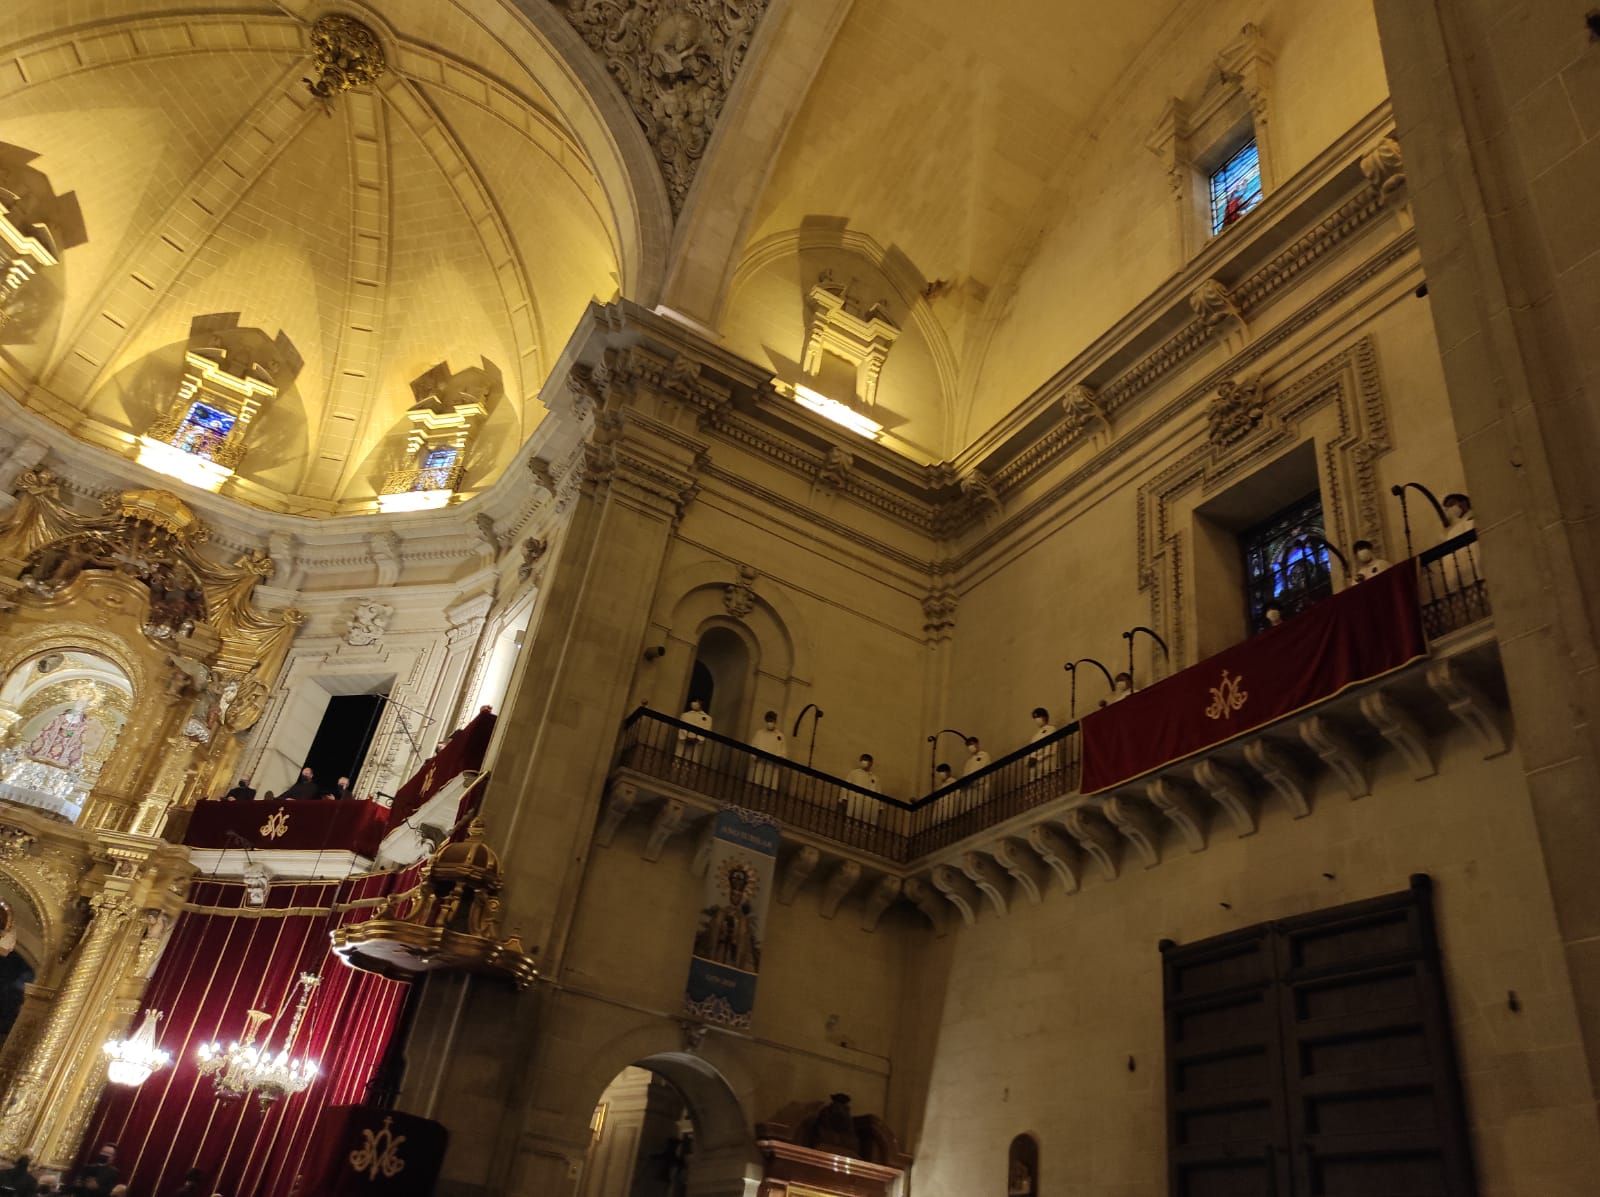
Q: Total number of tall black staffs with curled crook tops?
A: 6